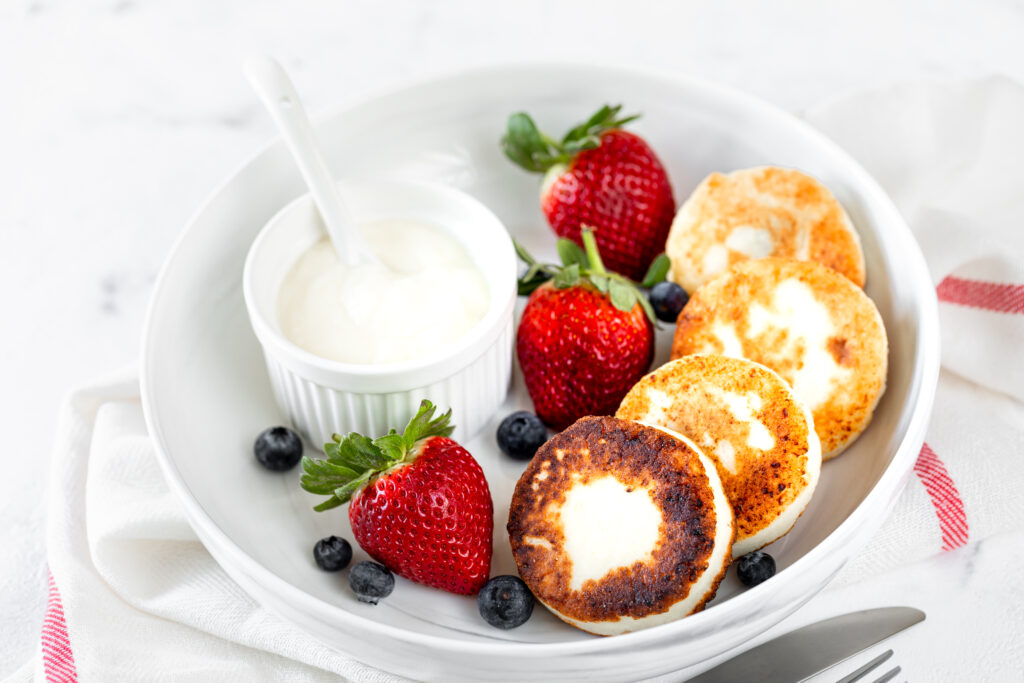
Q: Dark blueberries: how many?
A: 7